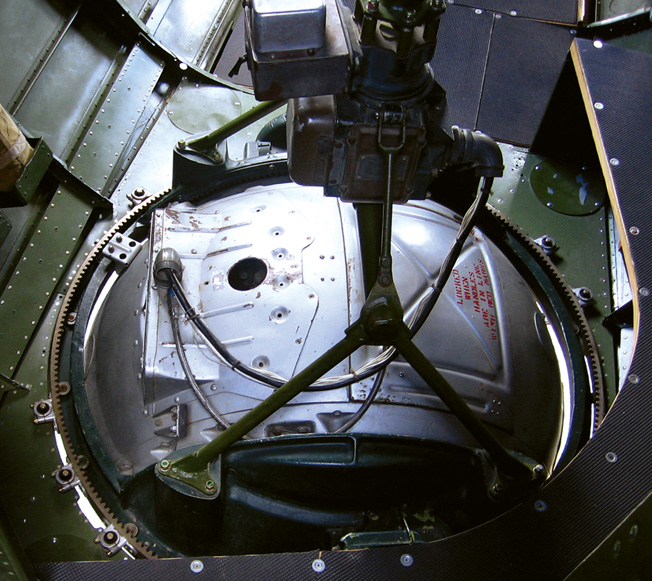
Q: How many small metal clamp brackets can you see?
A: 6